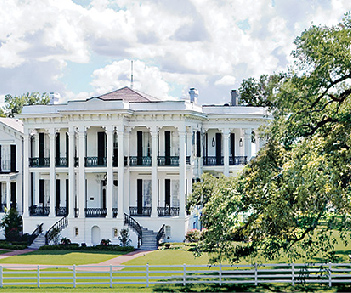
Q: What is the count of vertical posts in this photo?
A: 10